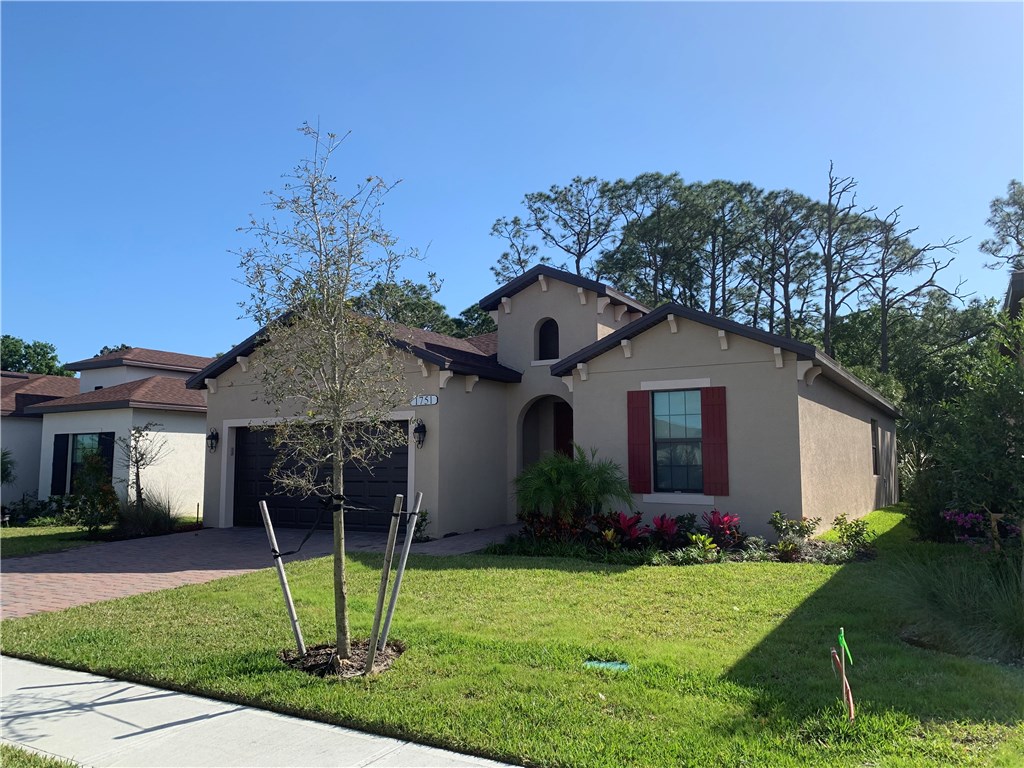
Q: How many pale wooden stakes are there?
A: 3